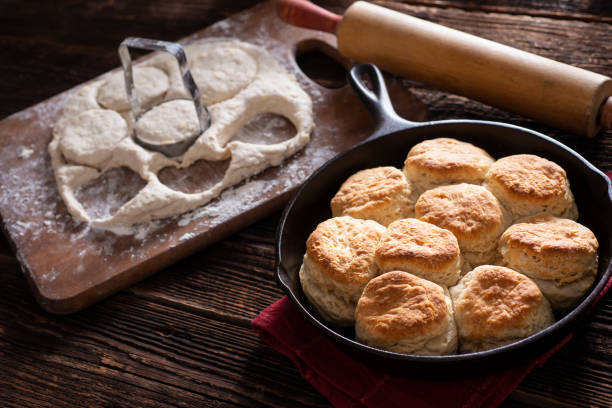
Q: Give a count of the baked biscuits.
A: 9